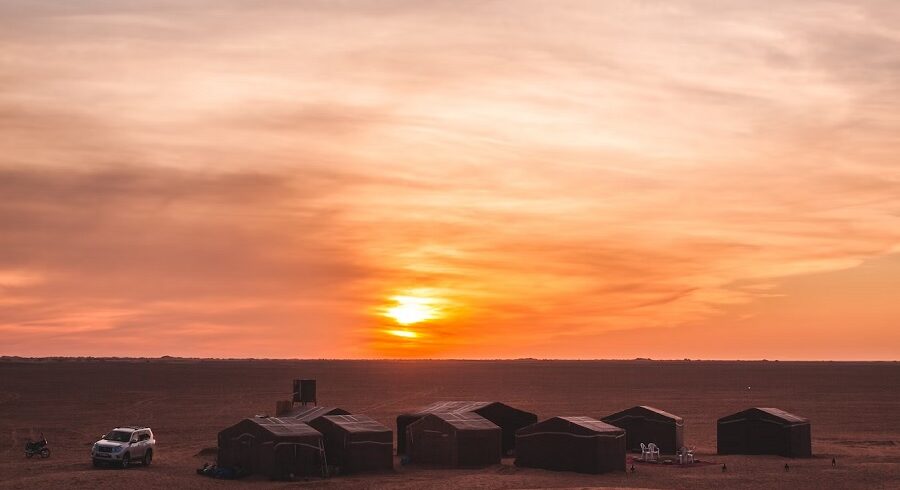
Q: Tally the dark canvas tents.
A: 8